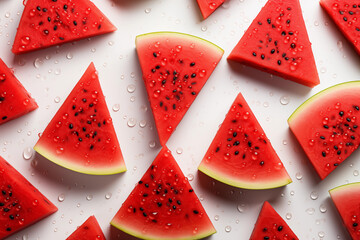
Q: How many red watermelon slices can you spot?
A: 14